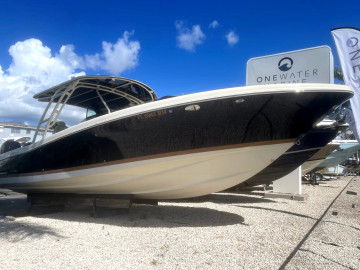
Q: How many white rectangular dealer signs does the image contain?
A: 1